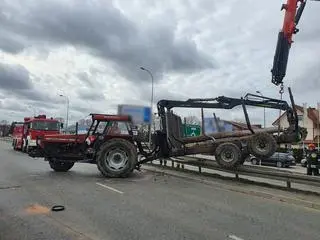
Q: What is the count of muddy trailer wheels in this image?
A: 2